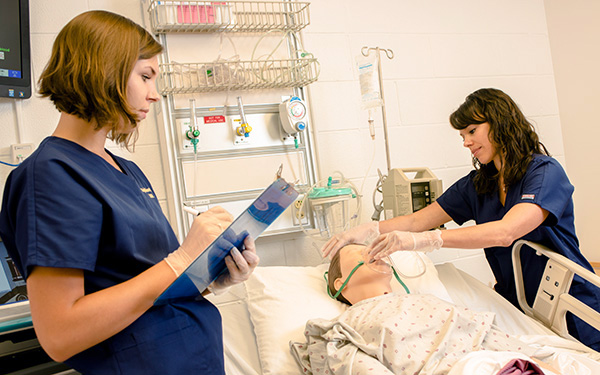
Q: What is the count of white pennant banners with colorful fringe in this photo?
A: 0